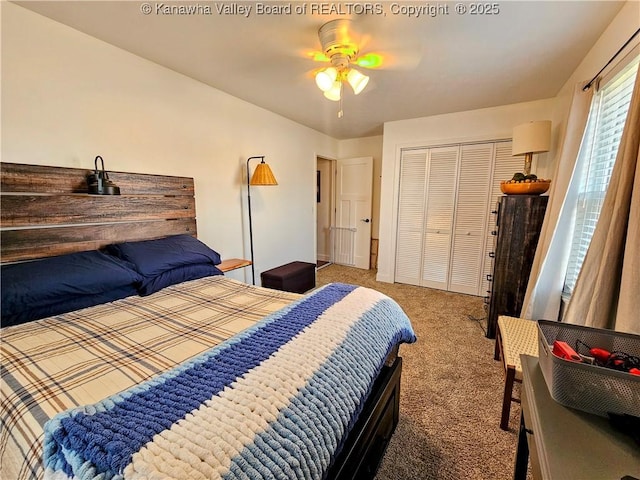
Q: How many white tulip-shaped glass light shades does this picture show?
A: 3